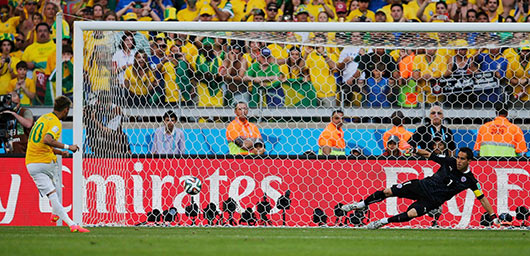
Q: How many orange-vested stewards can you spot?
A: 4